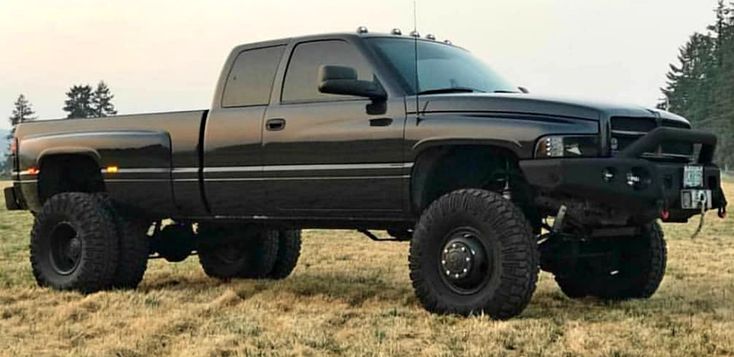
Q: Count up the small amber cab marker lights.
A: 5